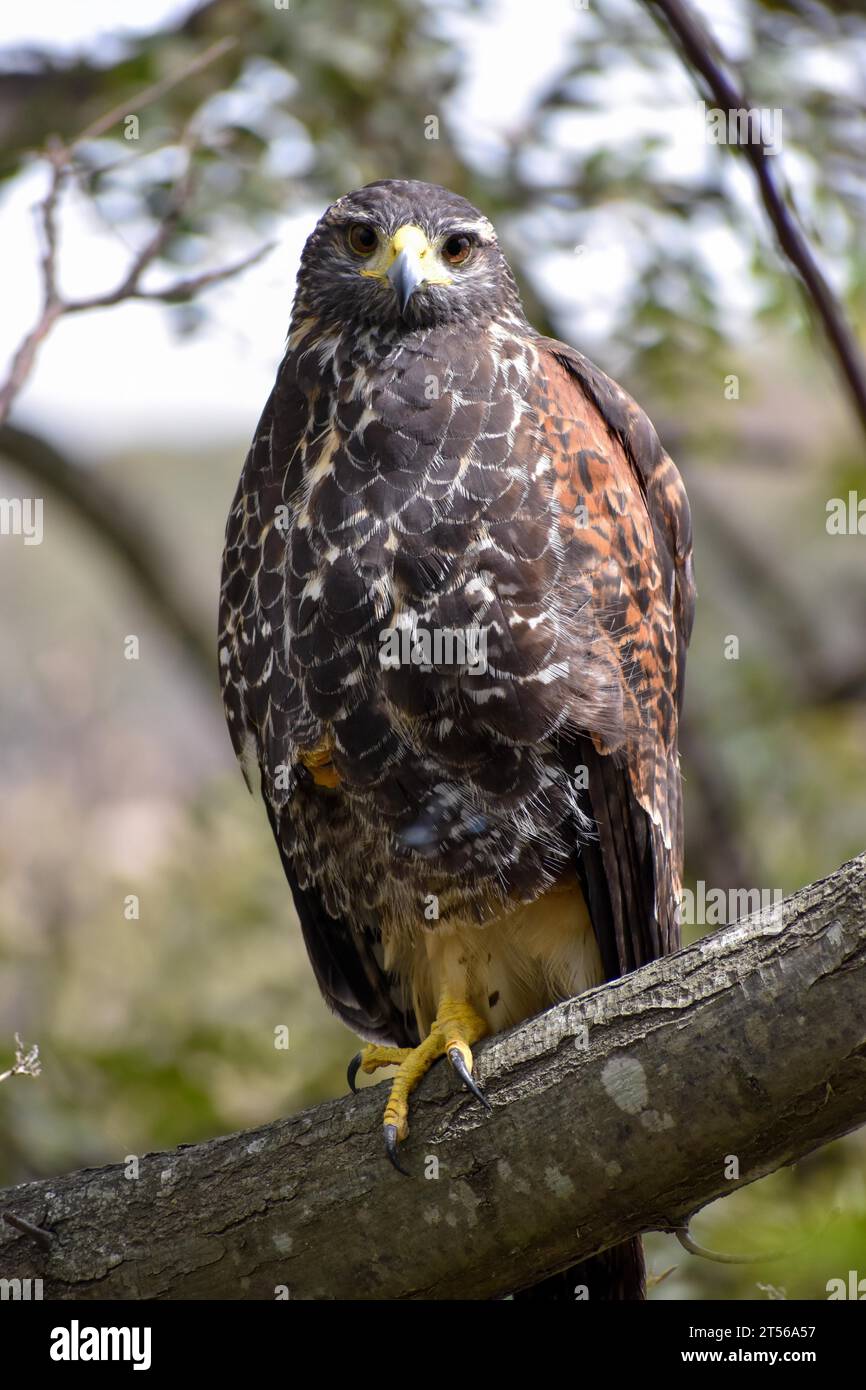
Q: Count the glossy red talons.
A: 0